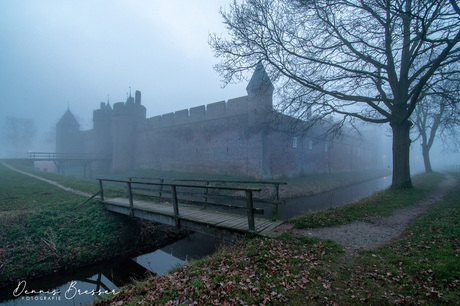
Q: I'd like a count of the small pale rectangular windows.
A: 3